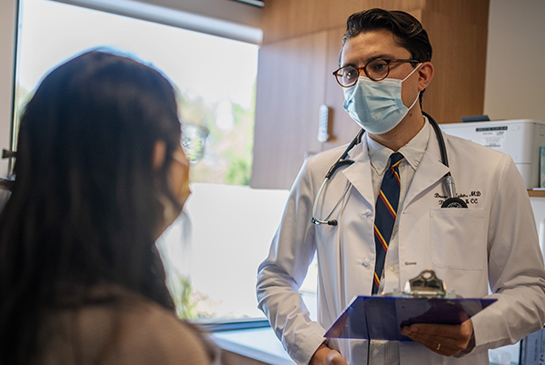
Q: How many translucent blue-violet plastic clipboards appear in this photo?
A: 1